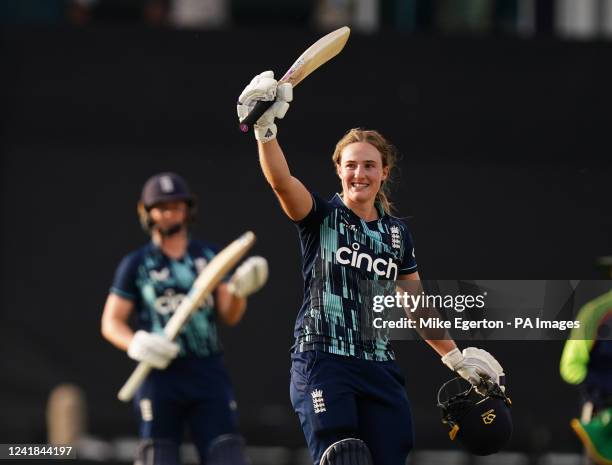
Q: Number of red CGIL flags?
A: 0